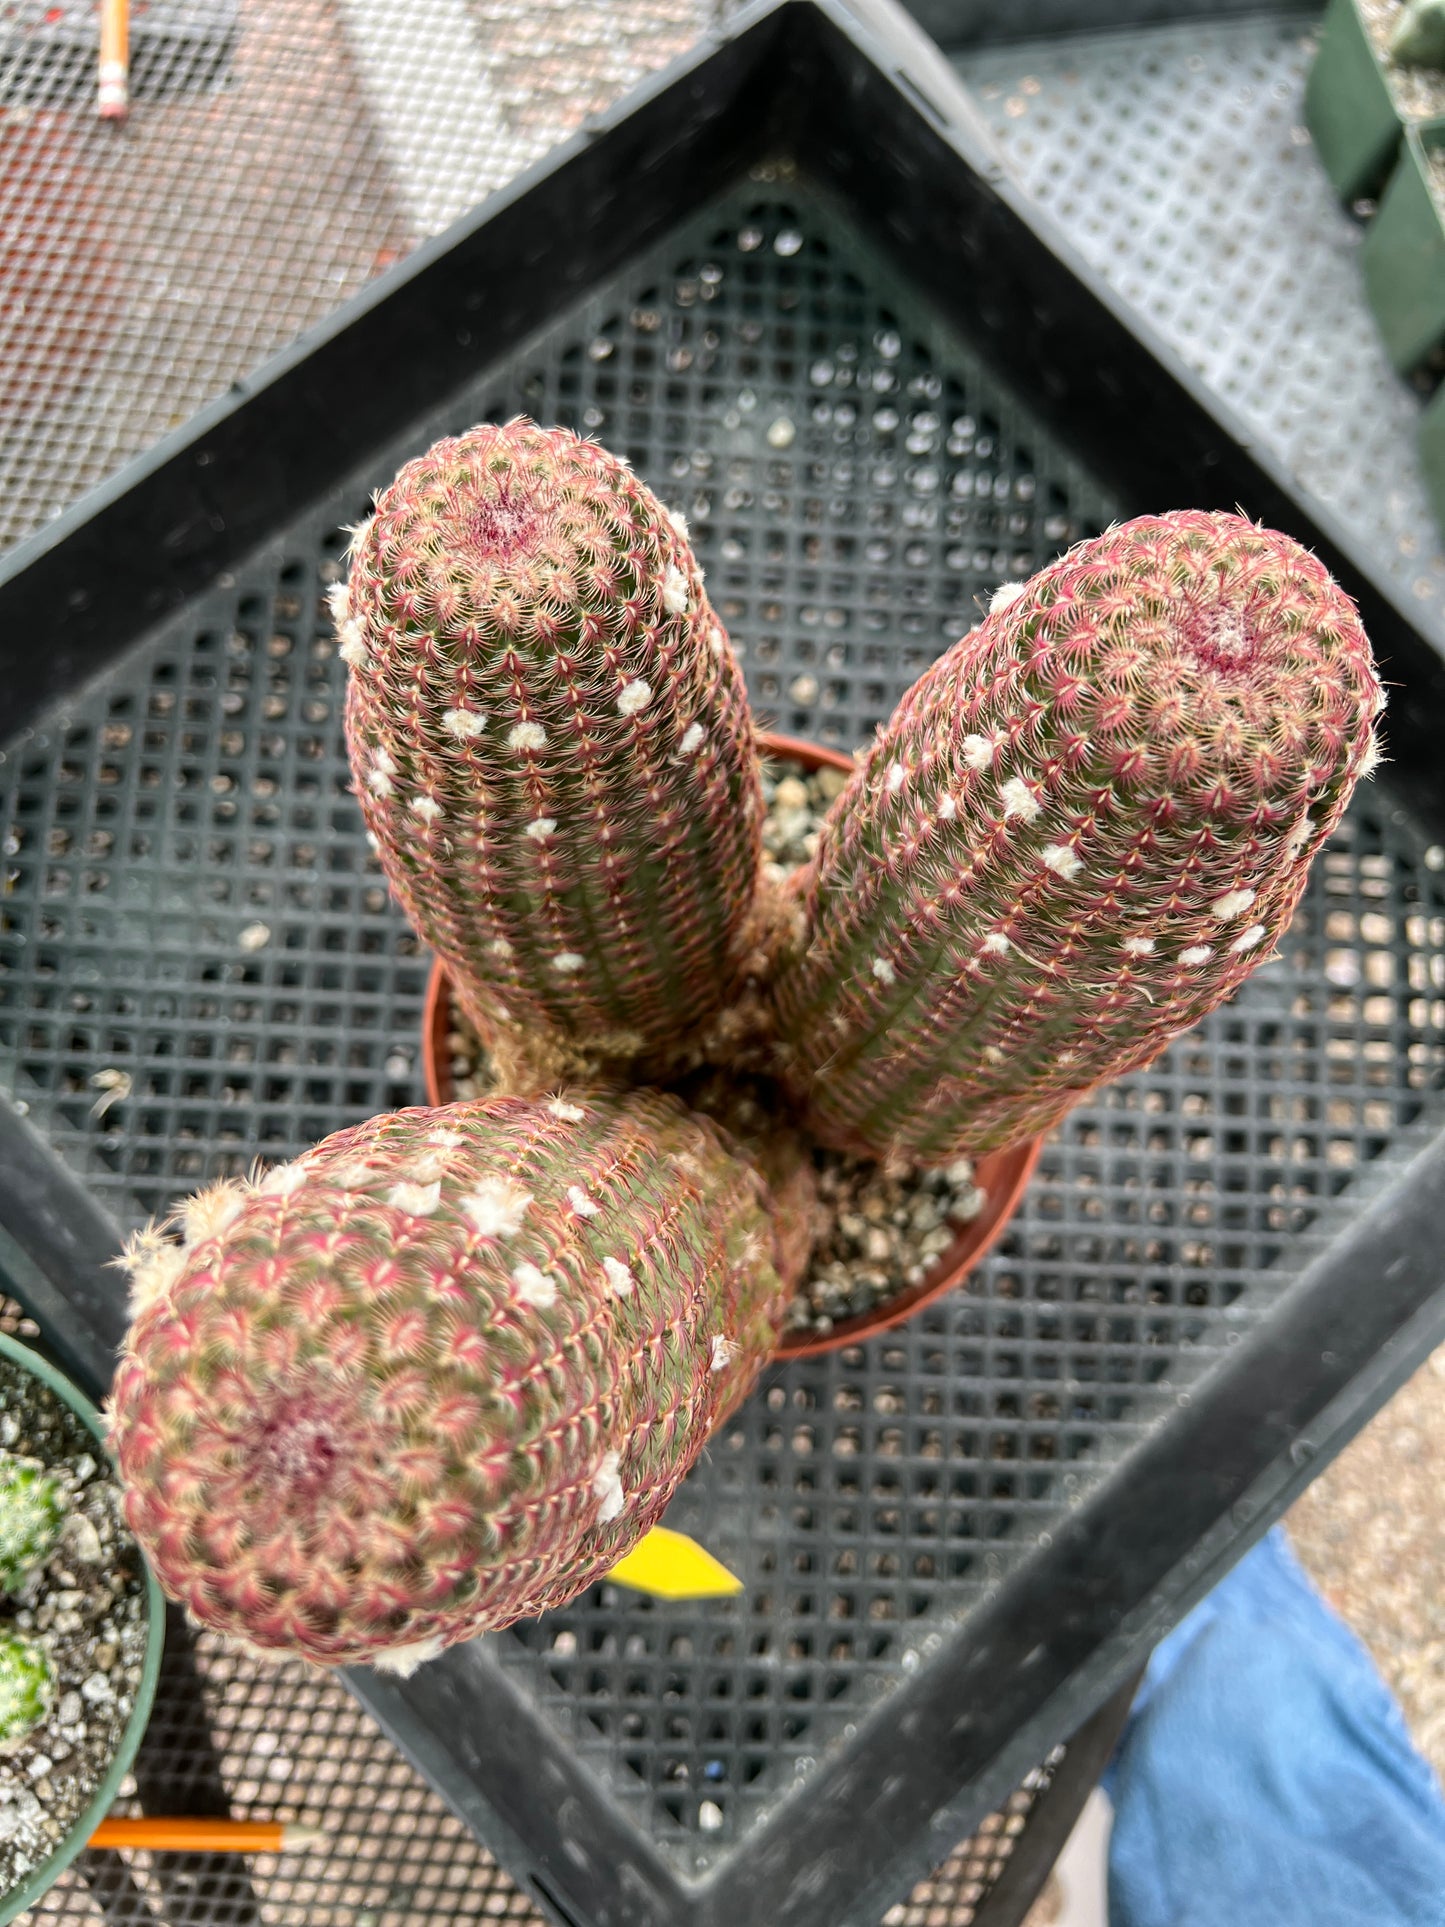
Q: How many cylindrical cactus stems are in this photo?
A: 3